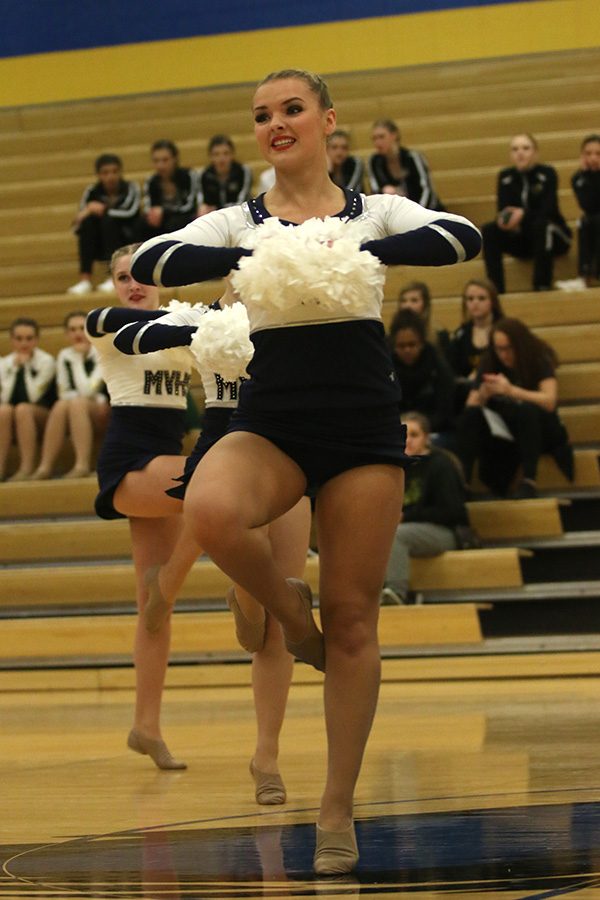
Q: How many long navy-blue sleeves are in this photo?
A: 4